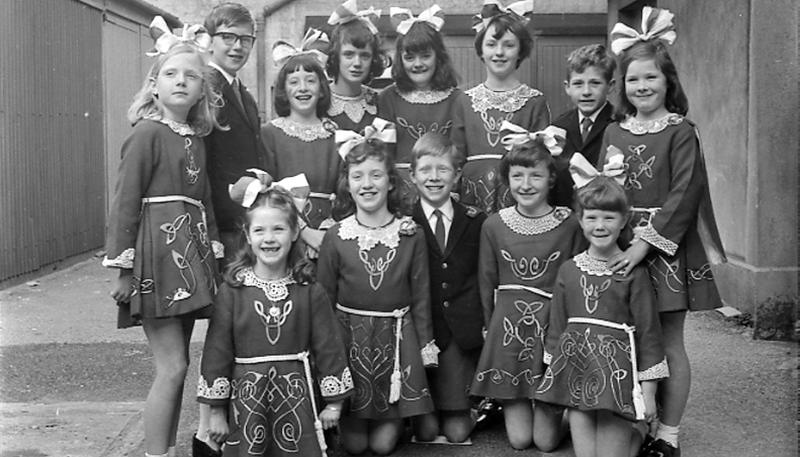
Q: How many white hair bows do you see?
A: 10